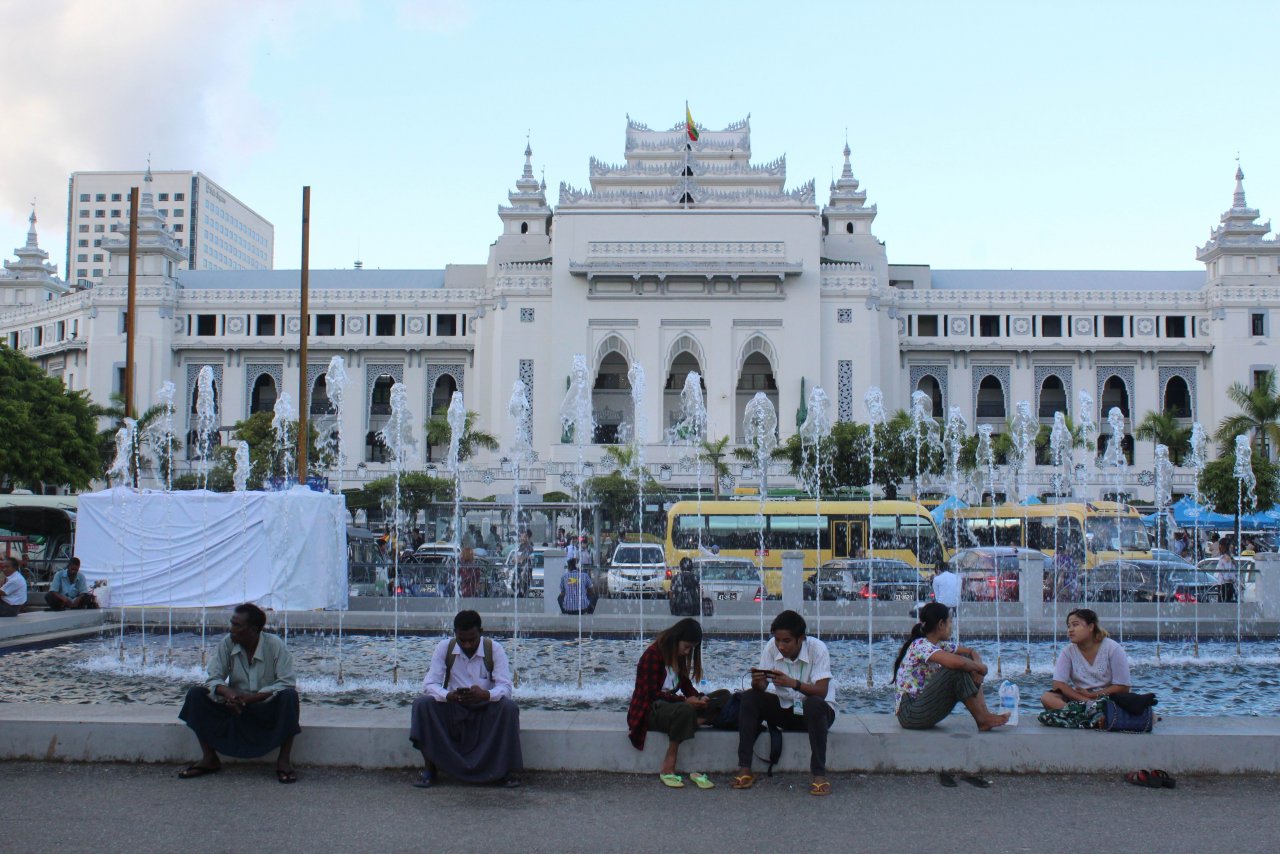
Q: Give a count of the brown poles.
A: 2